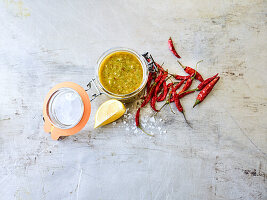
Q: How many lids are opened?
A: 1